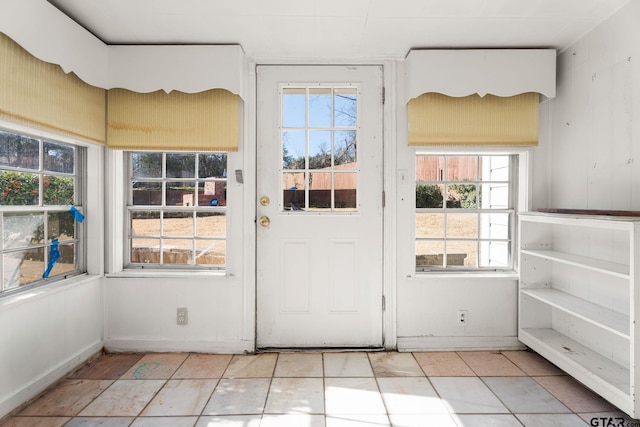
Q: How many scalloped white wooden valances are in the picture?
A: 3